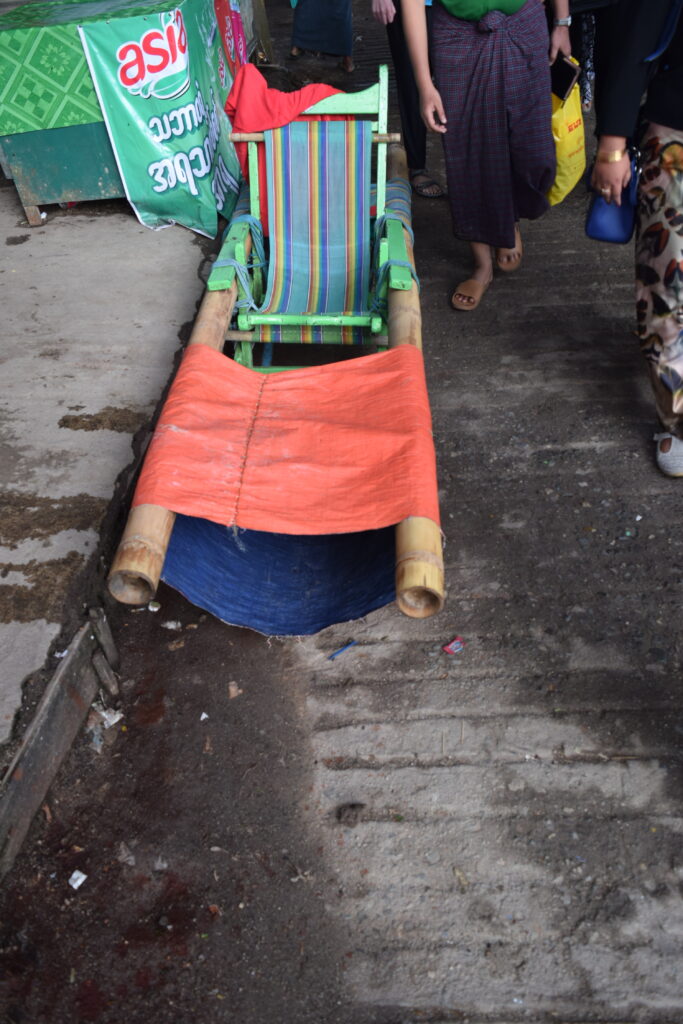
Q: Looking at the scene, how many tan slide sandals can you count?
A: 2